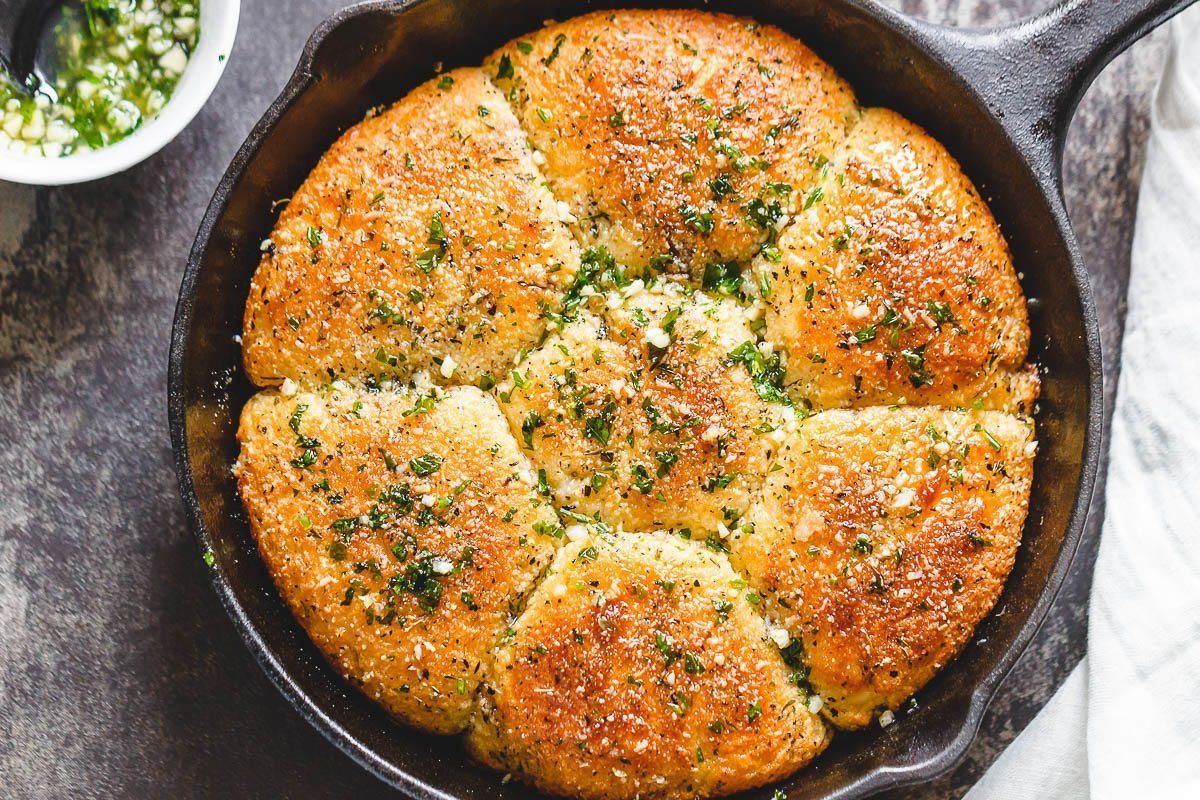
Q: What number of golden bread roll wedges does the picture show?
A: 7